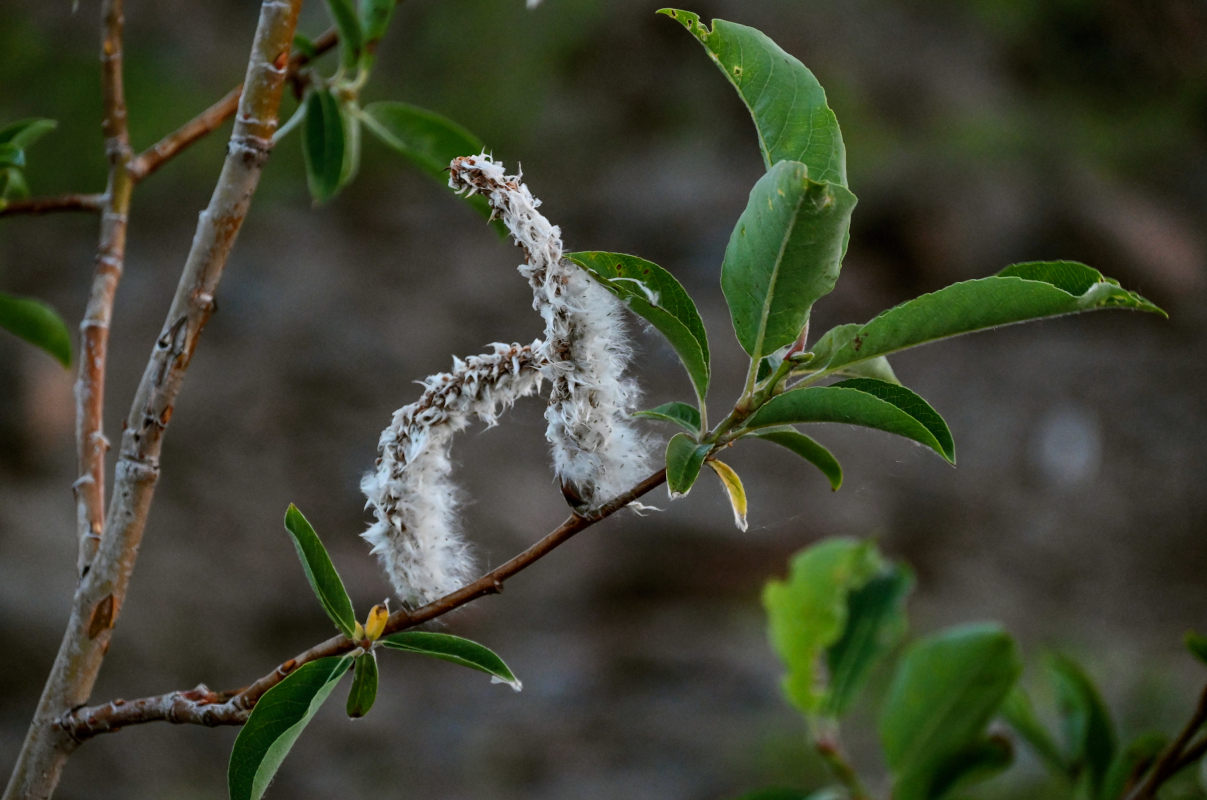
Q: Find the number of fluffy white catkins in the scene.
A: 2